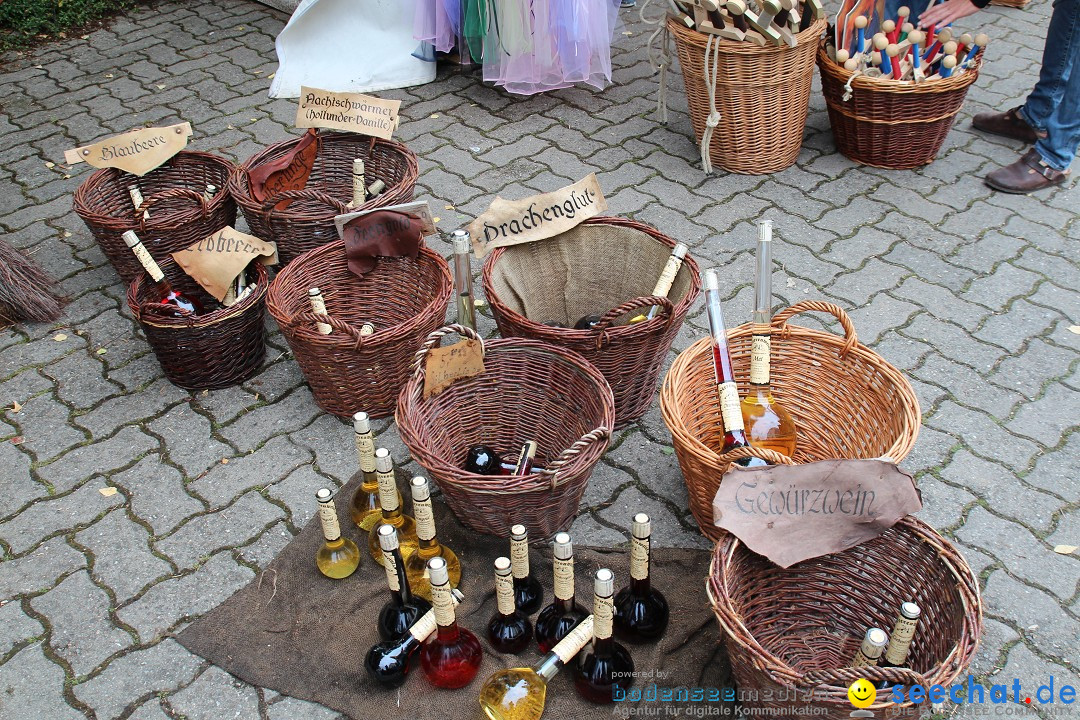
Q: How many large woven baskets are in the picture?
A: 10